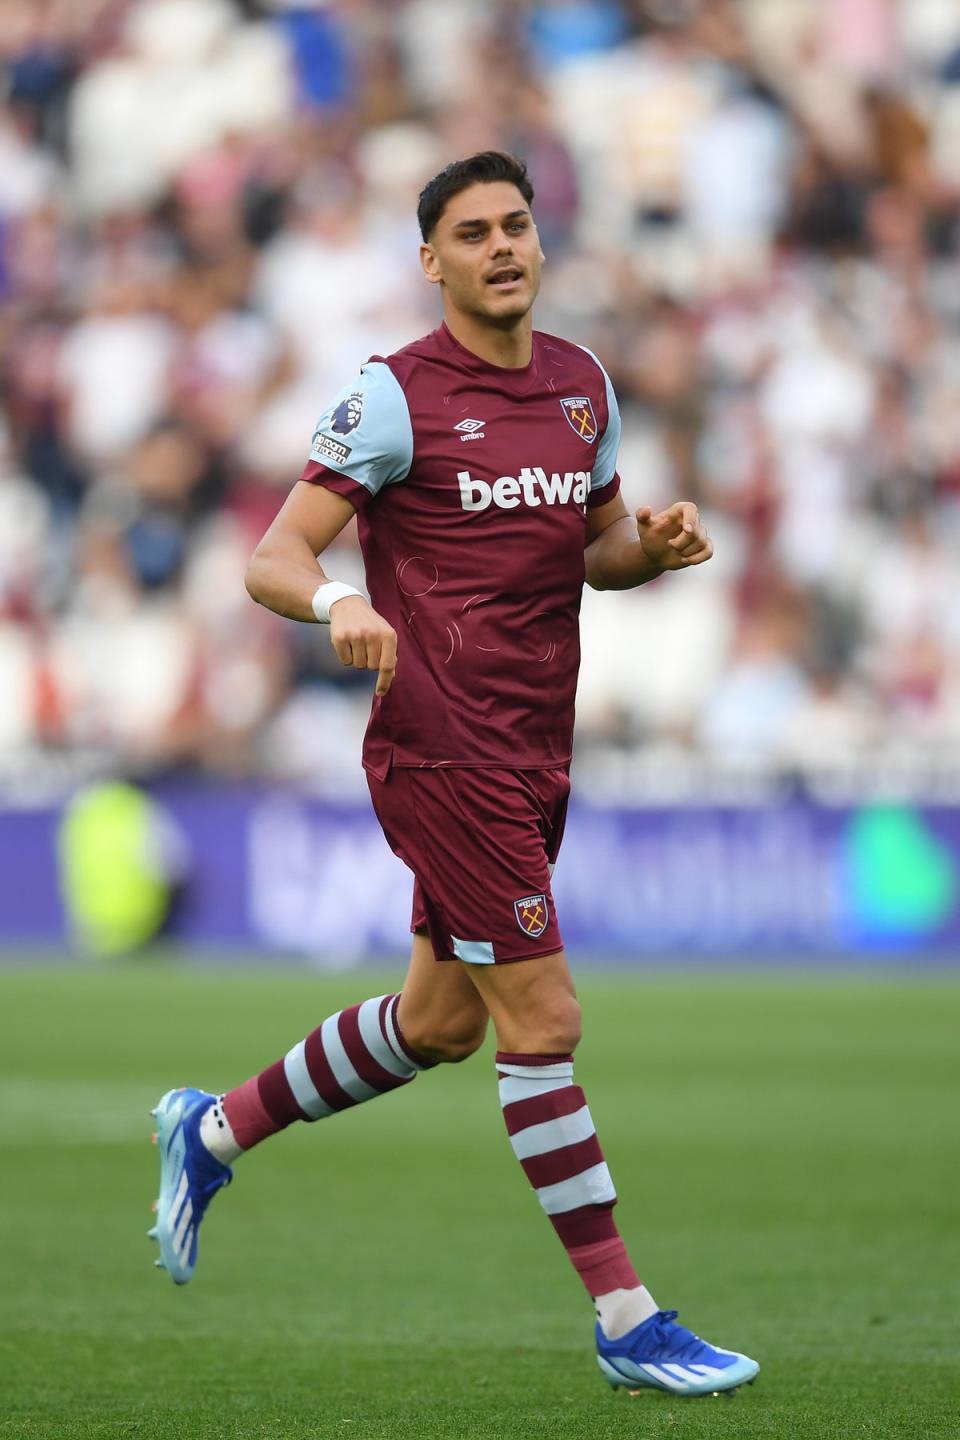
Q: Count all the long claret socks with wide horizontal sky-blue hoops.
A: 2